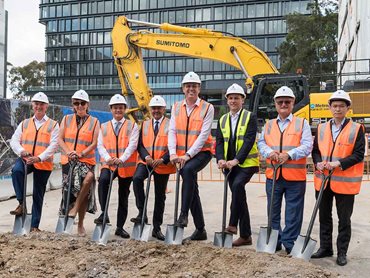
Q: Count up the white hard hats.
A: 8